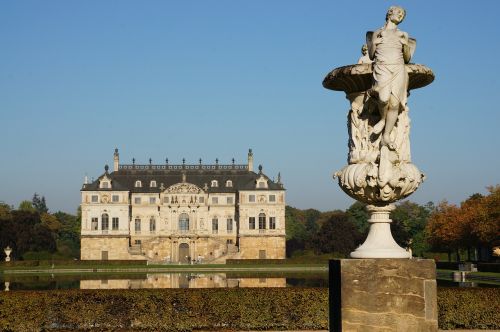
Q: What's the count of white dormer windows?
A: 6